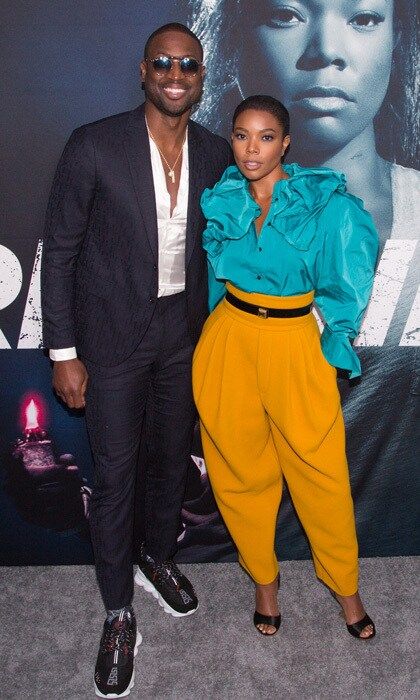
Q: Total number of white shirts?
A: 1